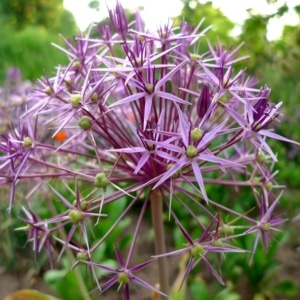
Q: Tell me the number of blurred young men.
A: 0